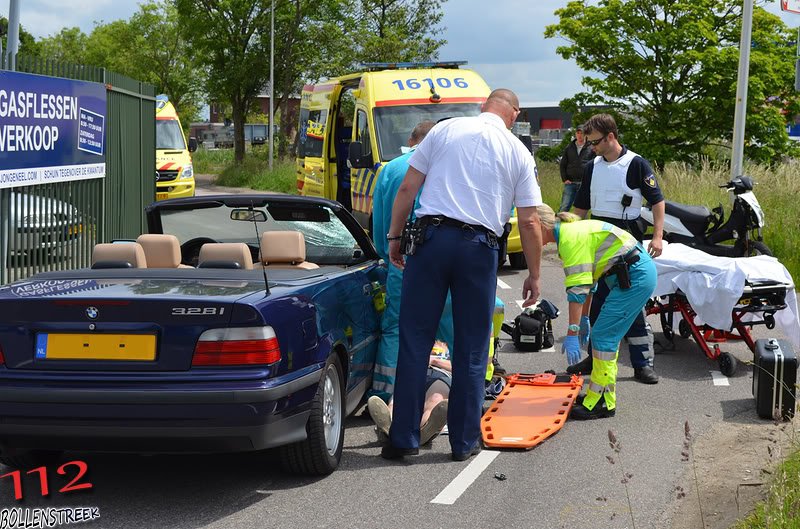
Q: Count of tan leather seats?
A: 4